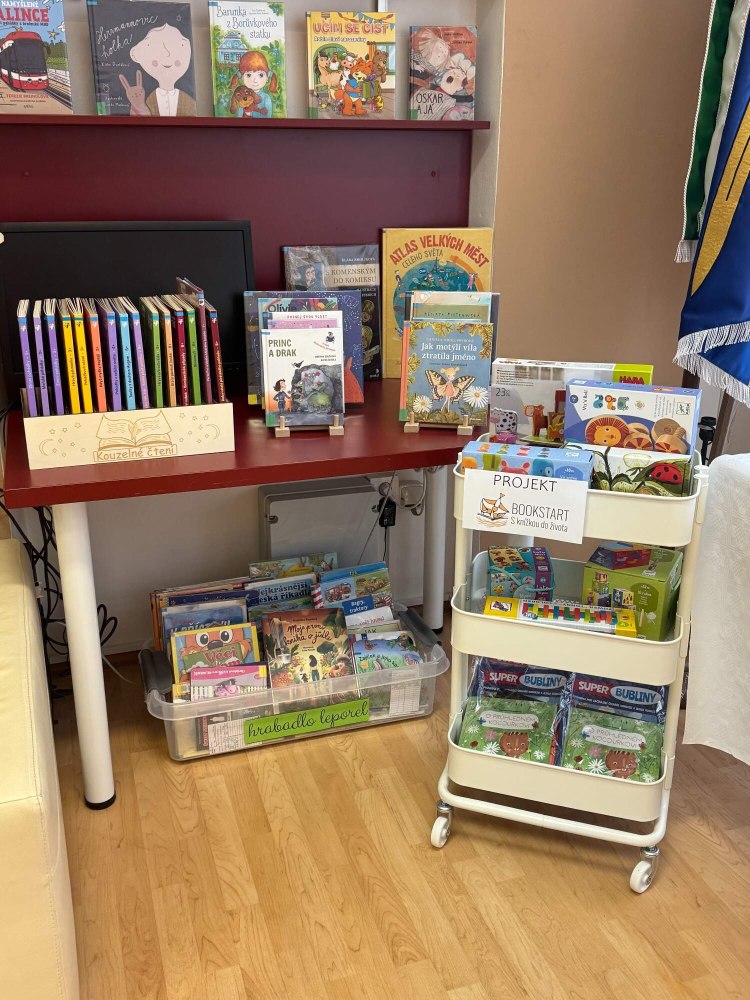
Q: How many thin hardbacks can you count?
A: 15